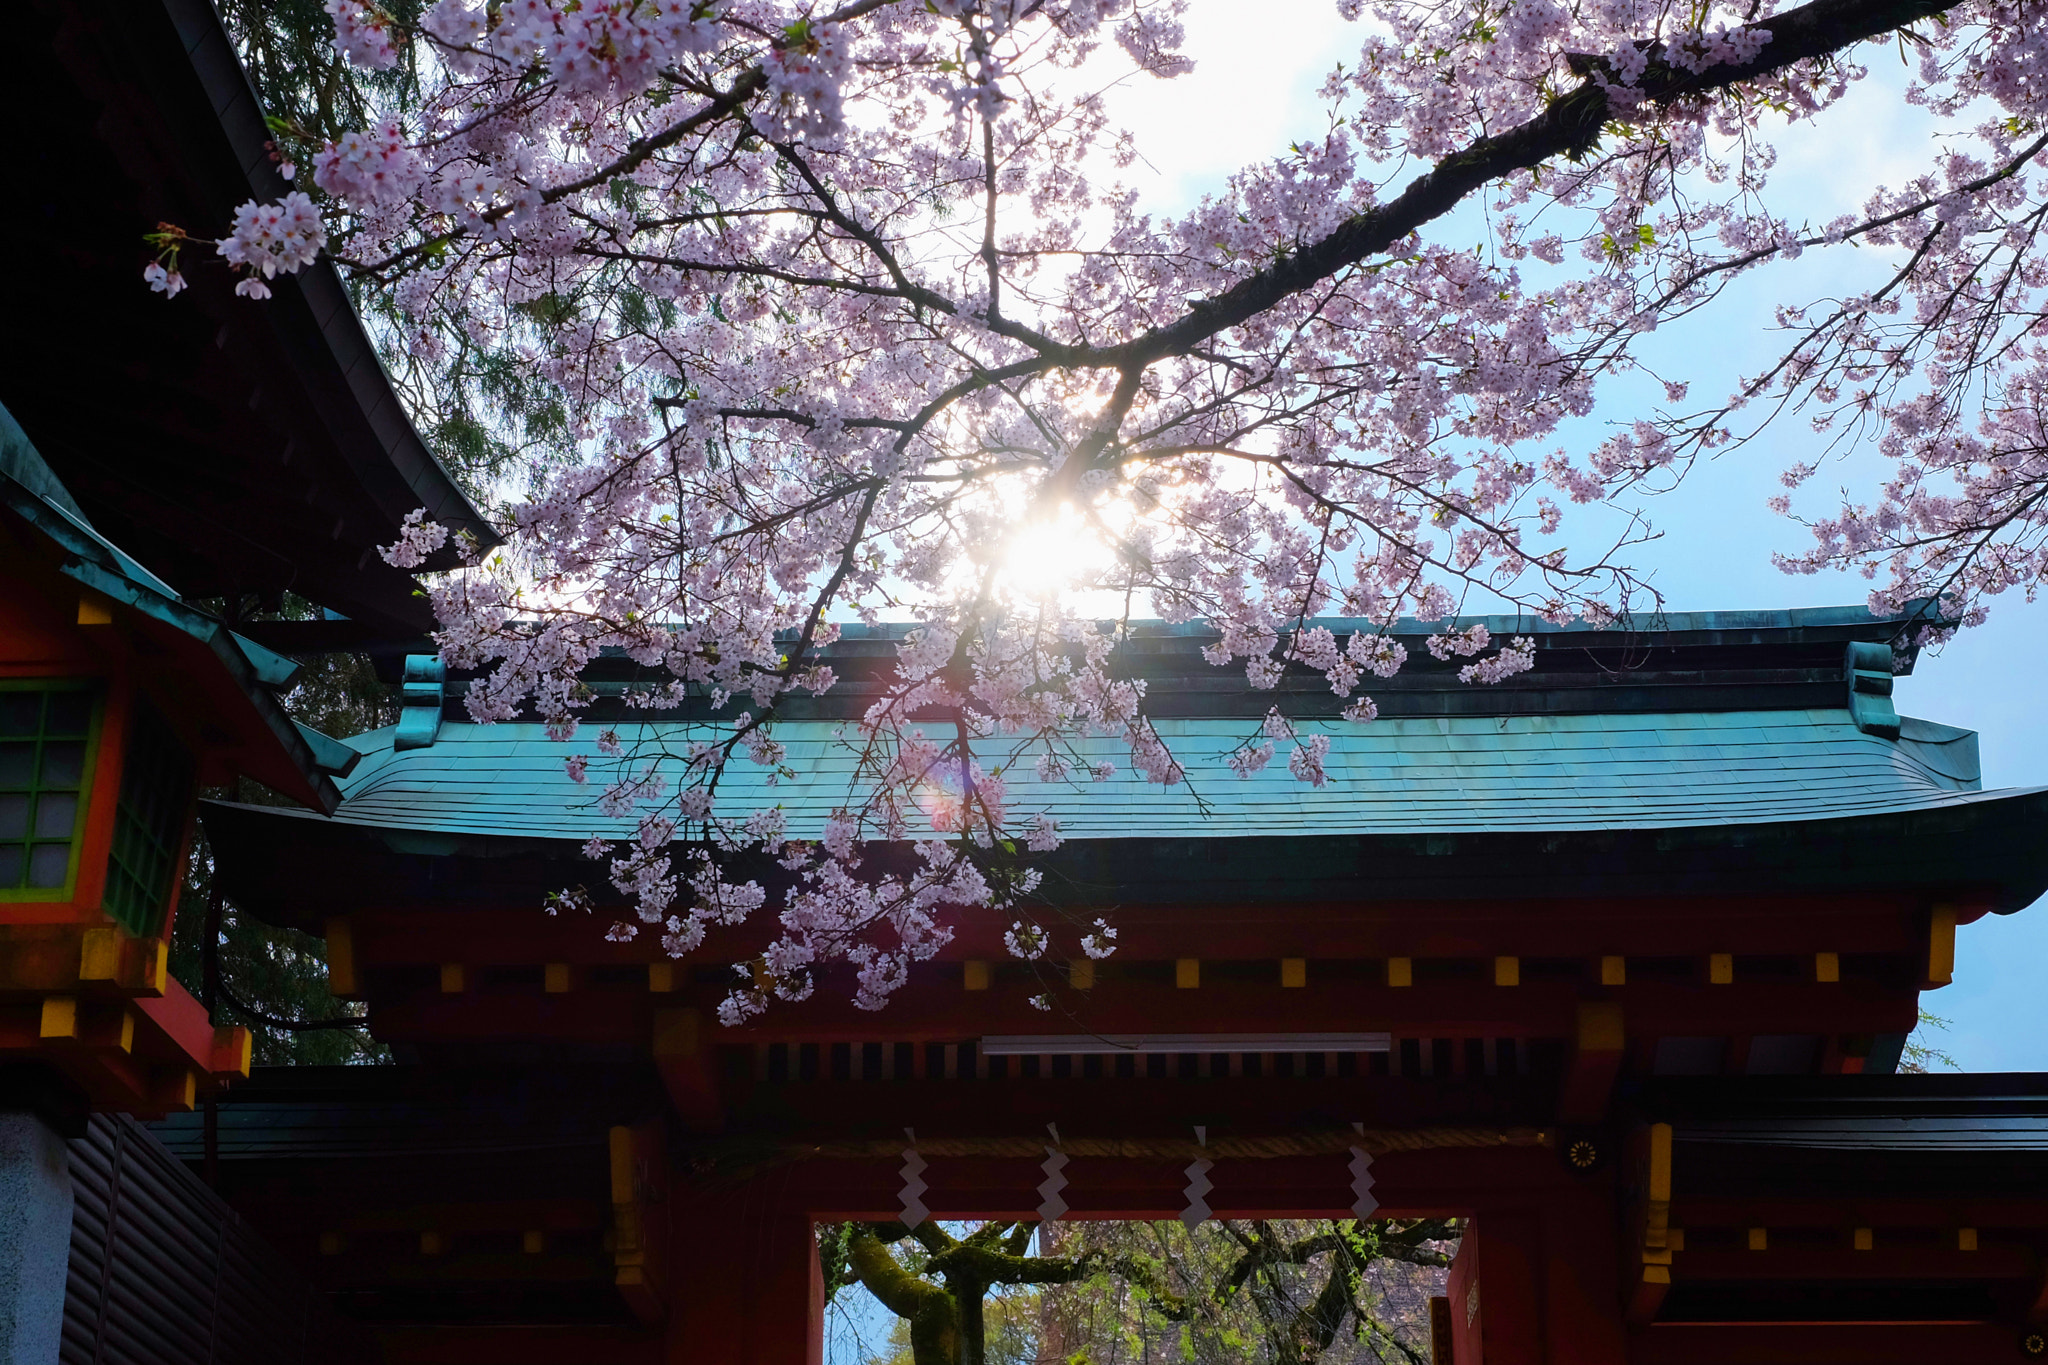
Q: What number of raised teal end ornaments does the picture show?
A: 2